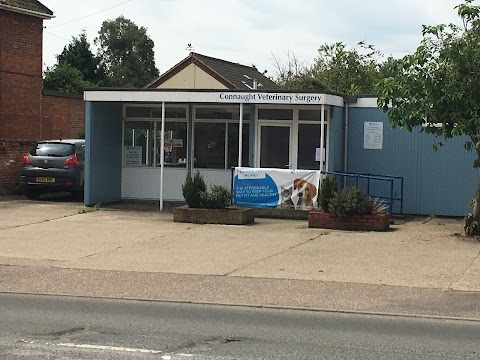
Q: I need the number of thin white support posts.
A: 3